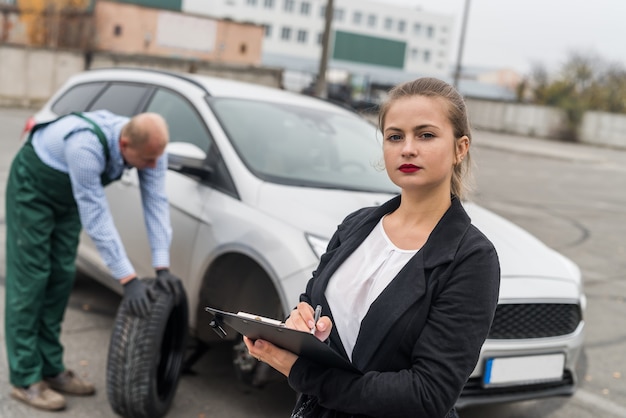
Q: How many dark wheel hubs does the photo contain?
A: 1